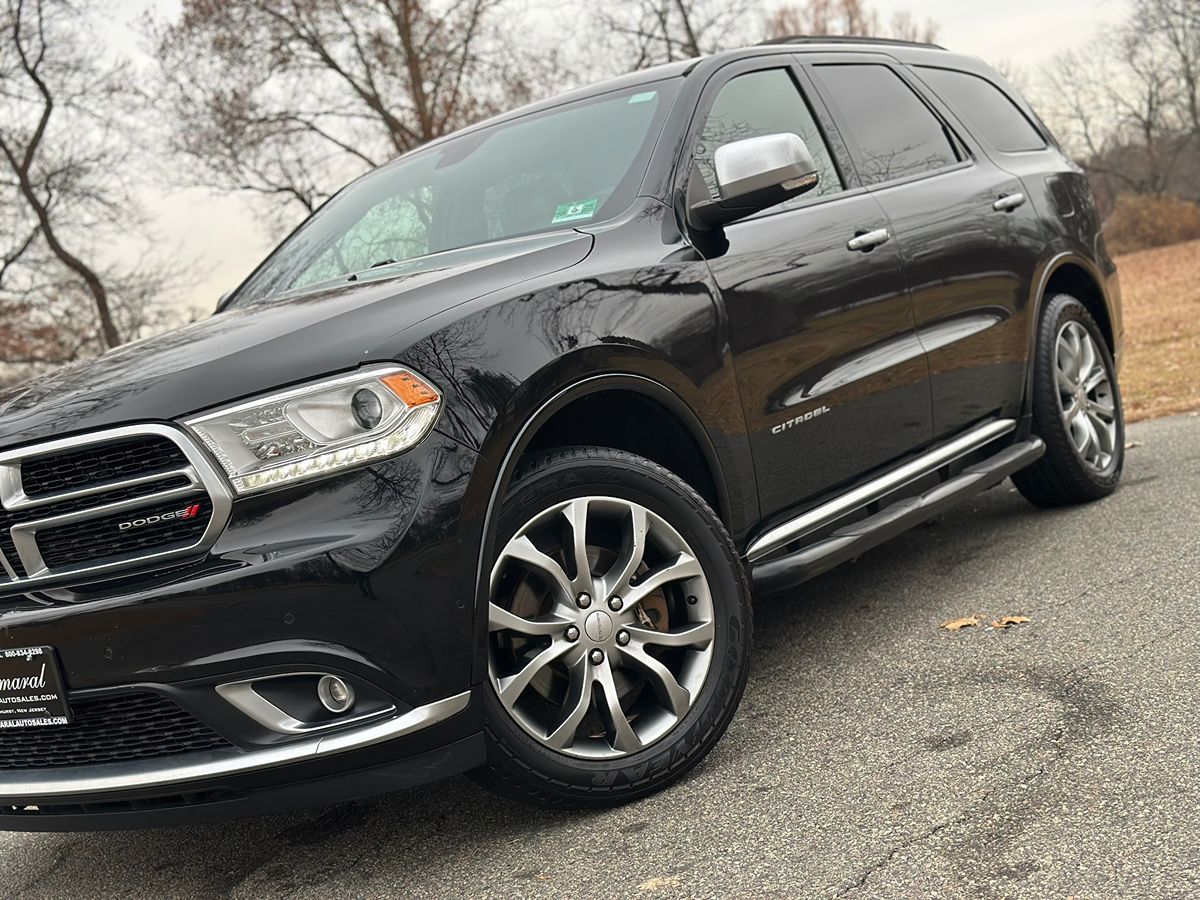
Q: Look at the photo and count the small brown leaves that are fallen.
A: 2